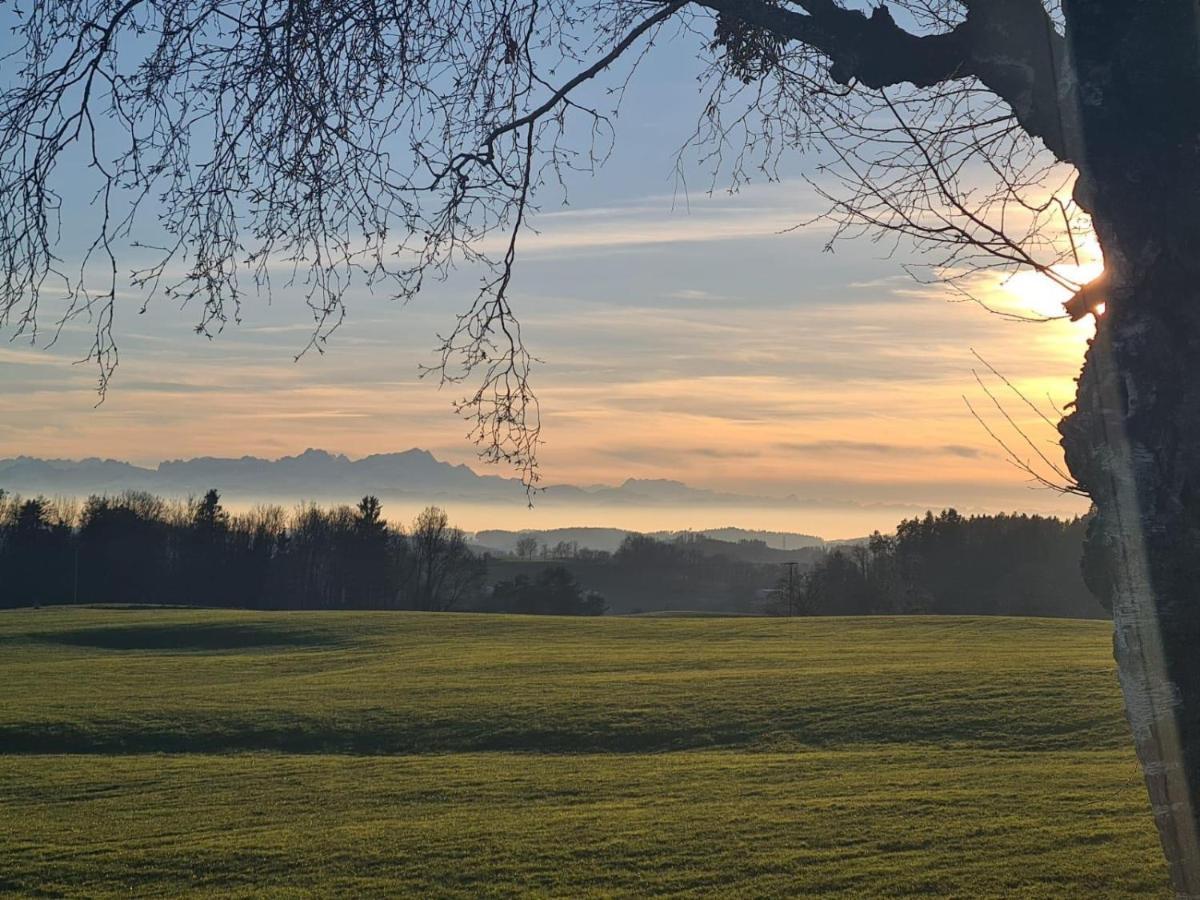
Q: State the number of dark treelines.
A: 2